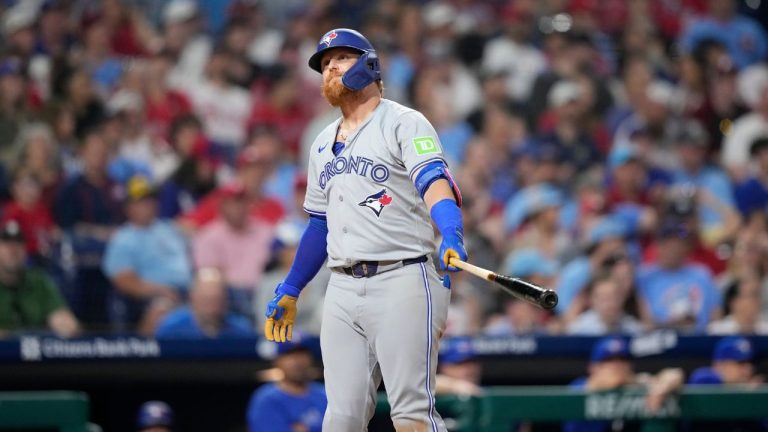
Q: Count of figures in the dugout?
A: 5